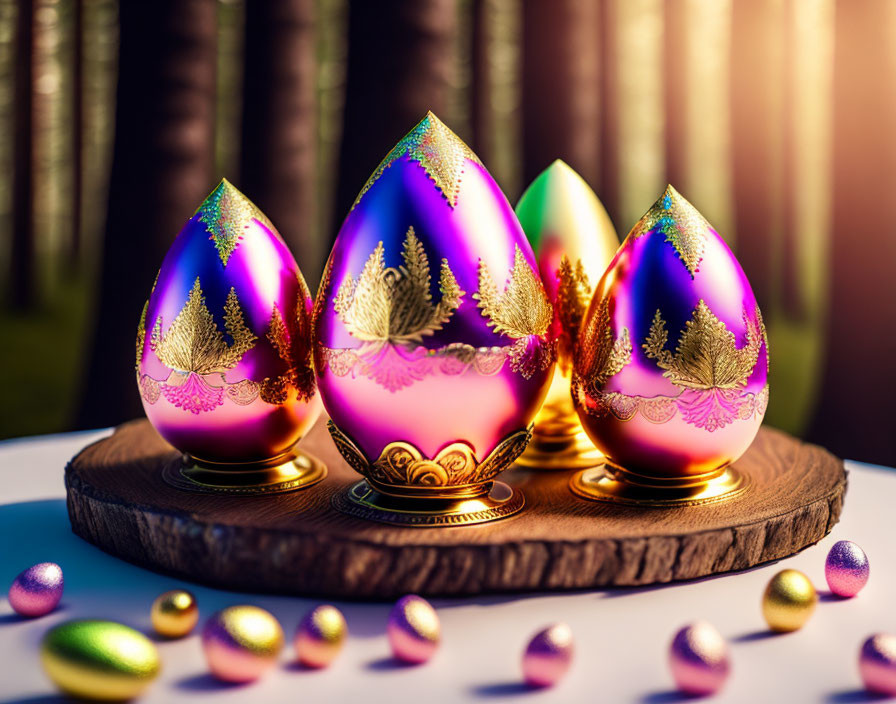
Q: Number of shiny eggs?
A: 15